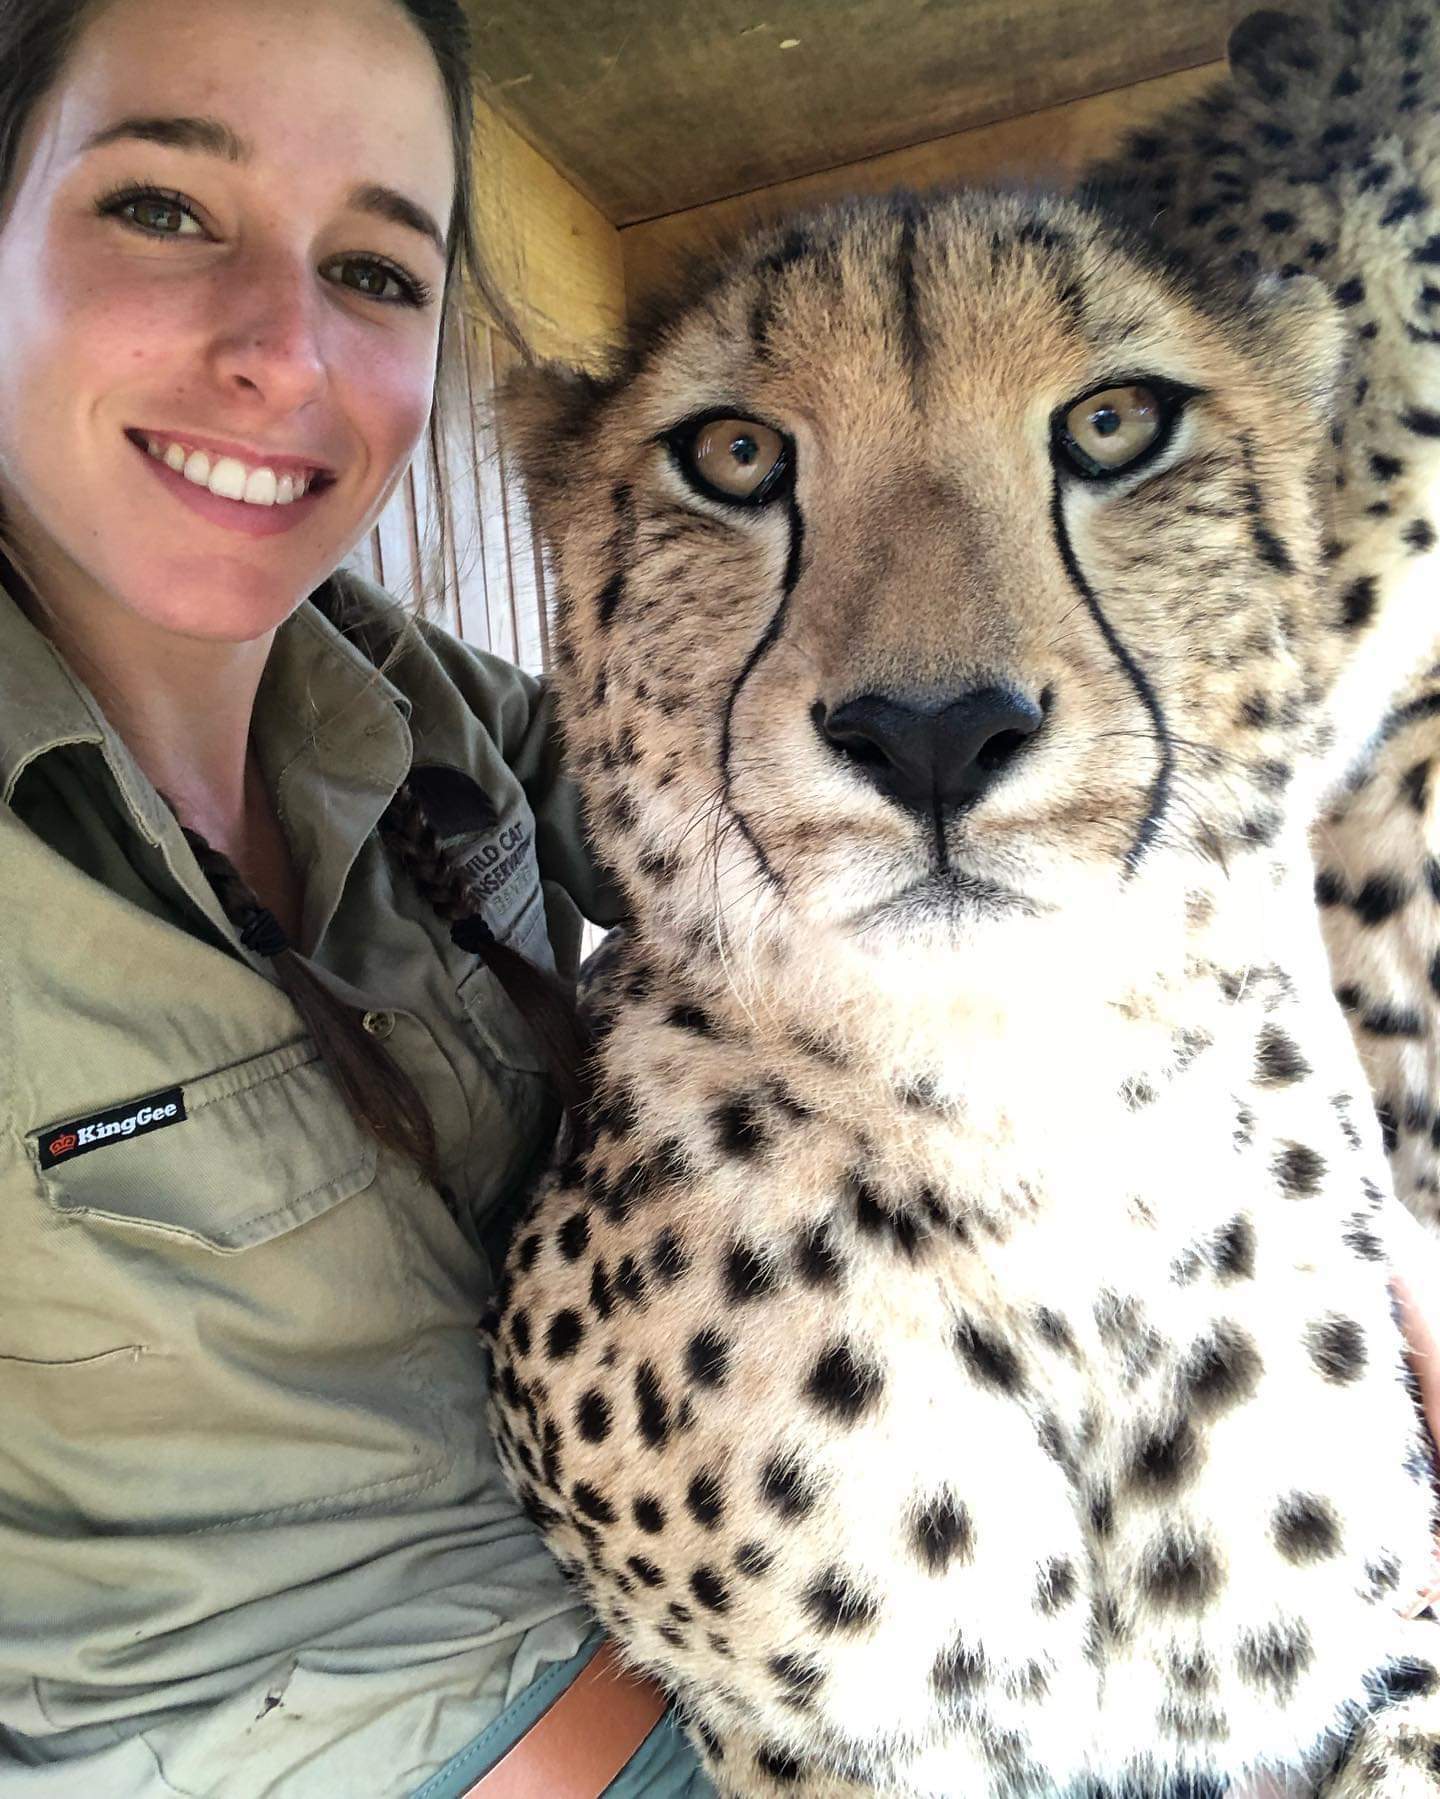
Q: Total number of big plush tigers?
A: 0